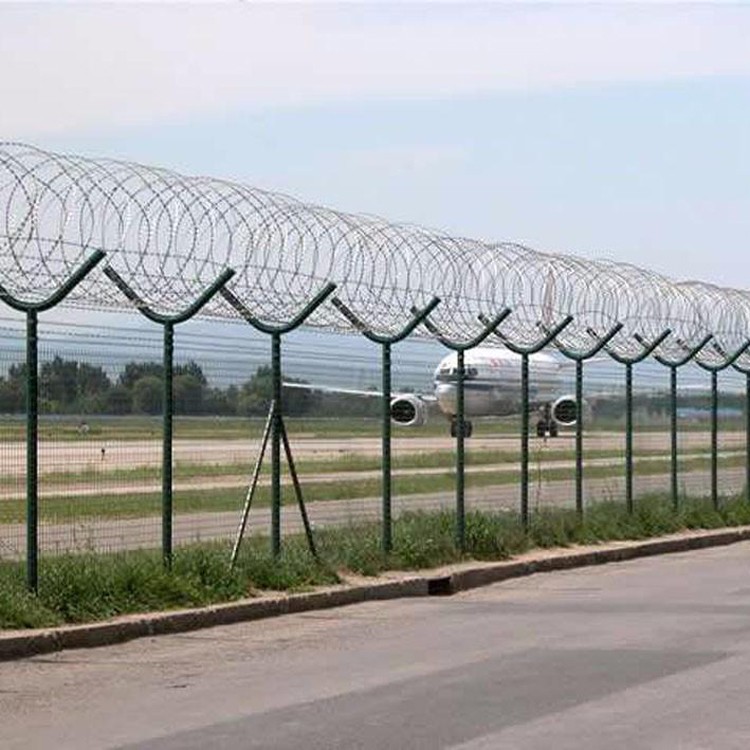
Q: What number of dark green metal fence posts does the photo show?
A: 11